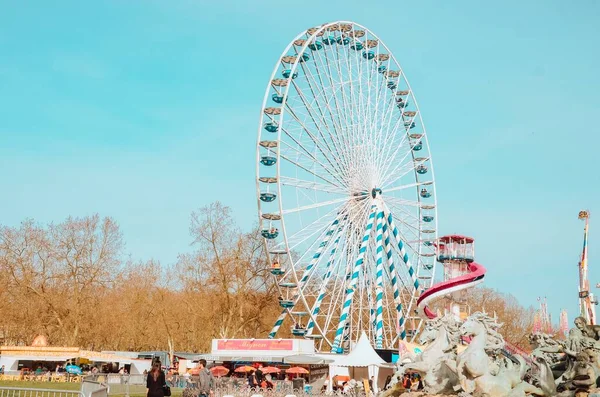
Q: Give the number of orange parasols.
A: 5